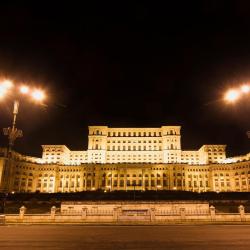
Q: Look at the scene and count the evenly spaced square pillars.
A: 8